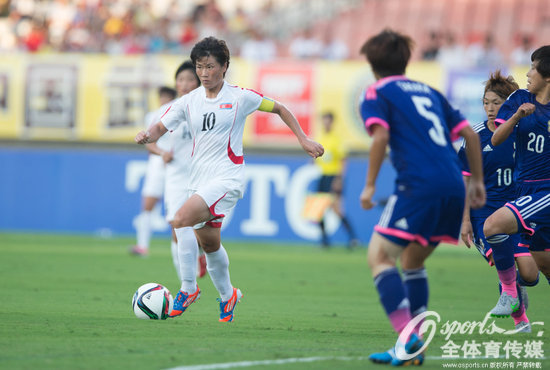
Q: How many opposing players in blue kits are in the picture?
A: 3